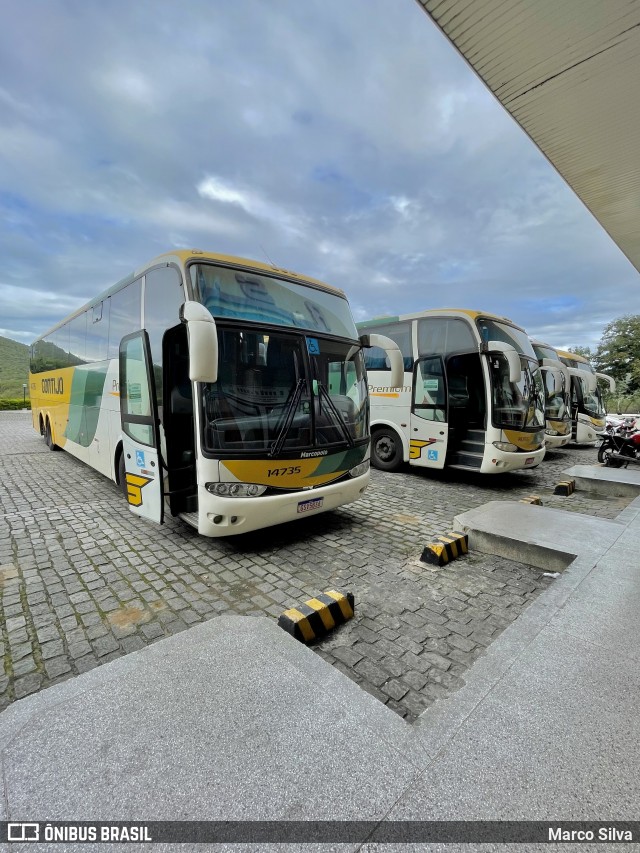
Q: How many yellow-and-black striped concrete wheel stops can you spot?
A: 4